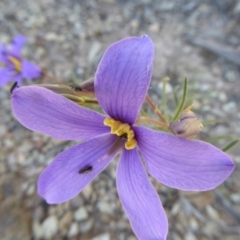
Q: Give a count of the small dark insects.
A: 3